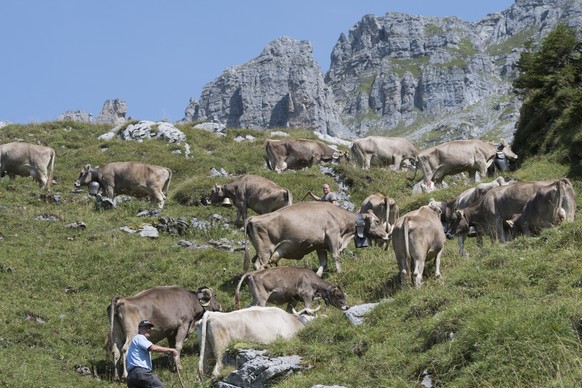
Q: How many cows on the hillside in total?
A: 15